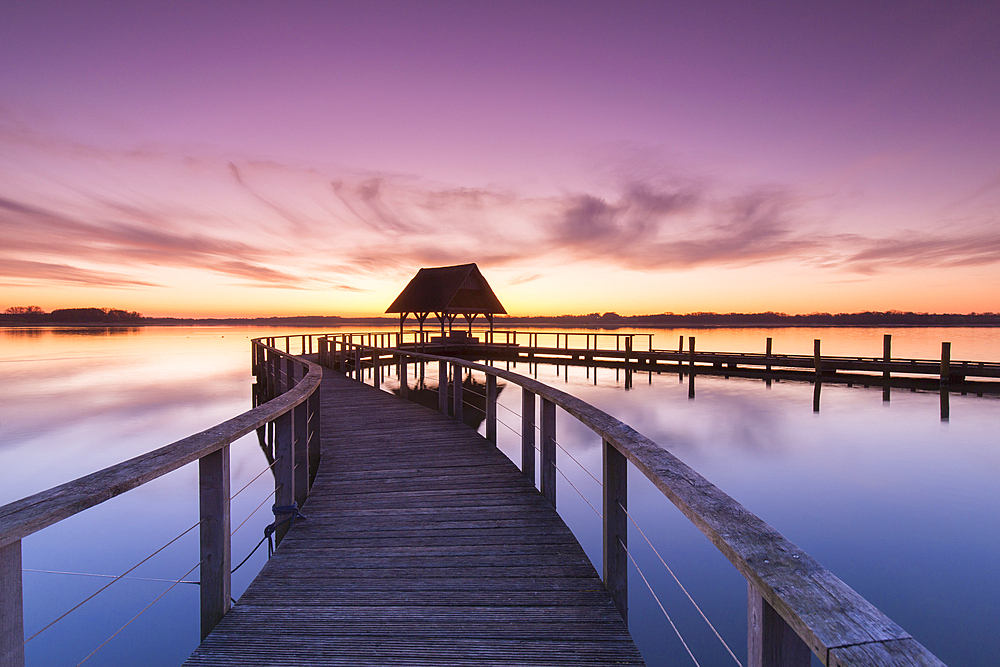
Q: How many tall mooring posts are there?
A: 7